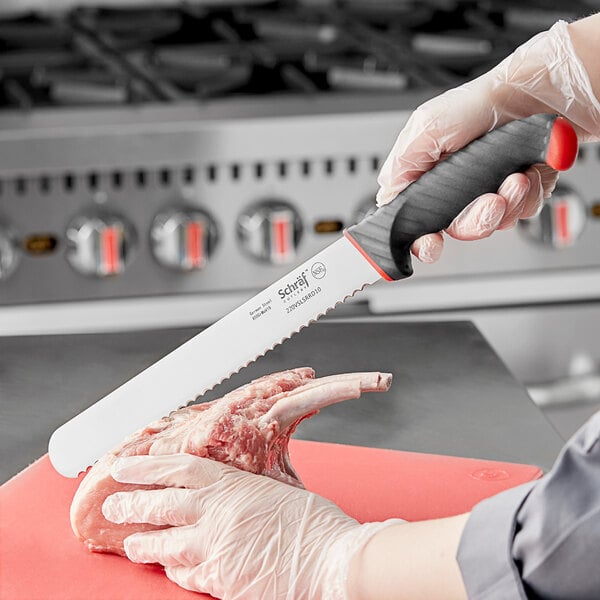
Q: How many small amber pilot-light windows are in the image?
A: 3